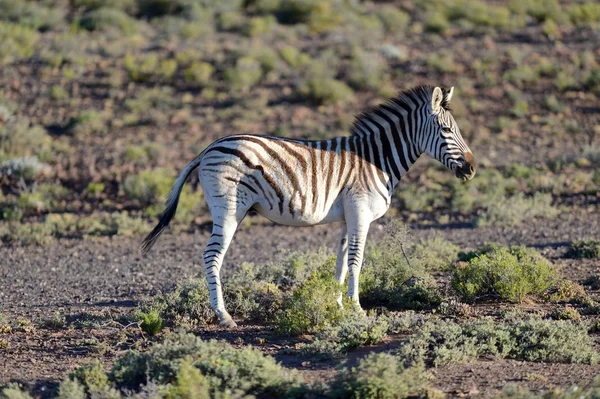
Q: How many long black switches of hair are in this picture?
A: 1